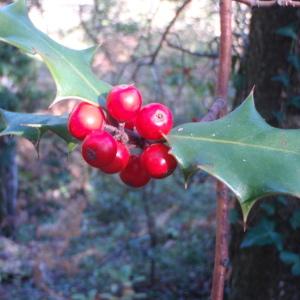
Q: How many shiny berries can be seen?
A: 7